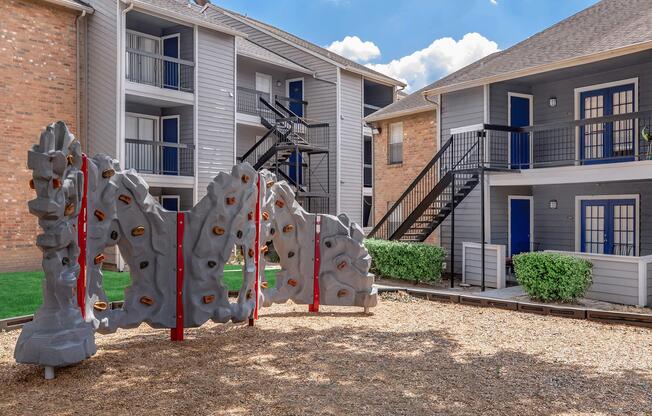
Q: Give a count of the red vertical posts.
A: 4